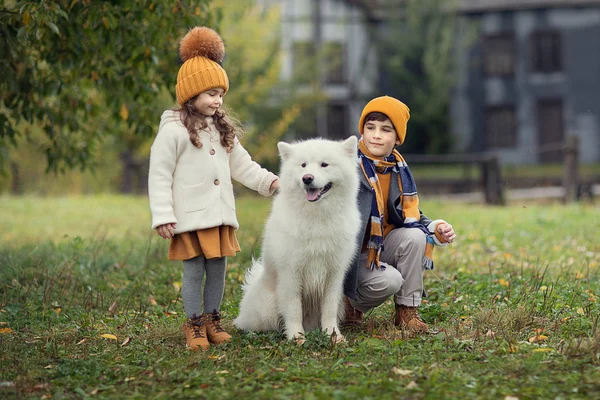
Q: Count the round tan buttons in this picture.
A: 2